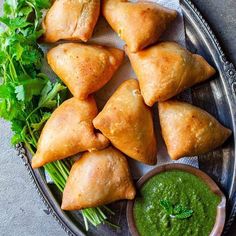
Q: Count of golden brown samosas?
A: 8